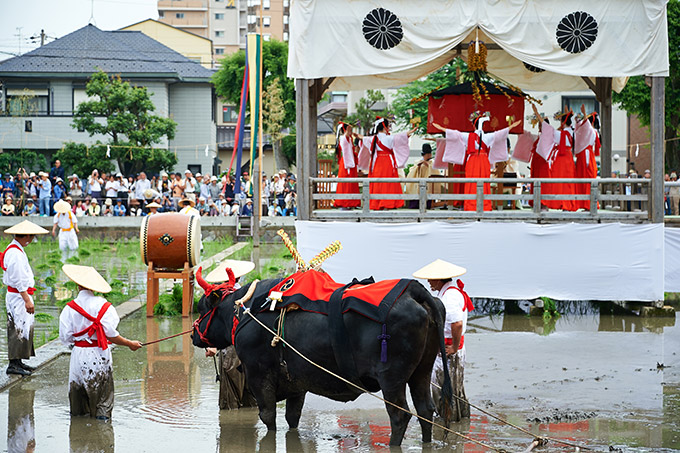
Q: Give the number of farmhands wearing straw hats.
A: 7